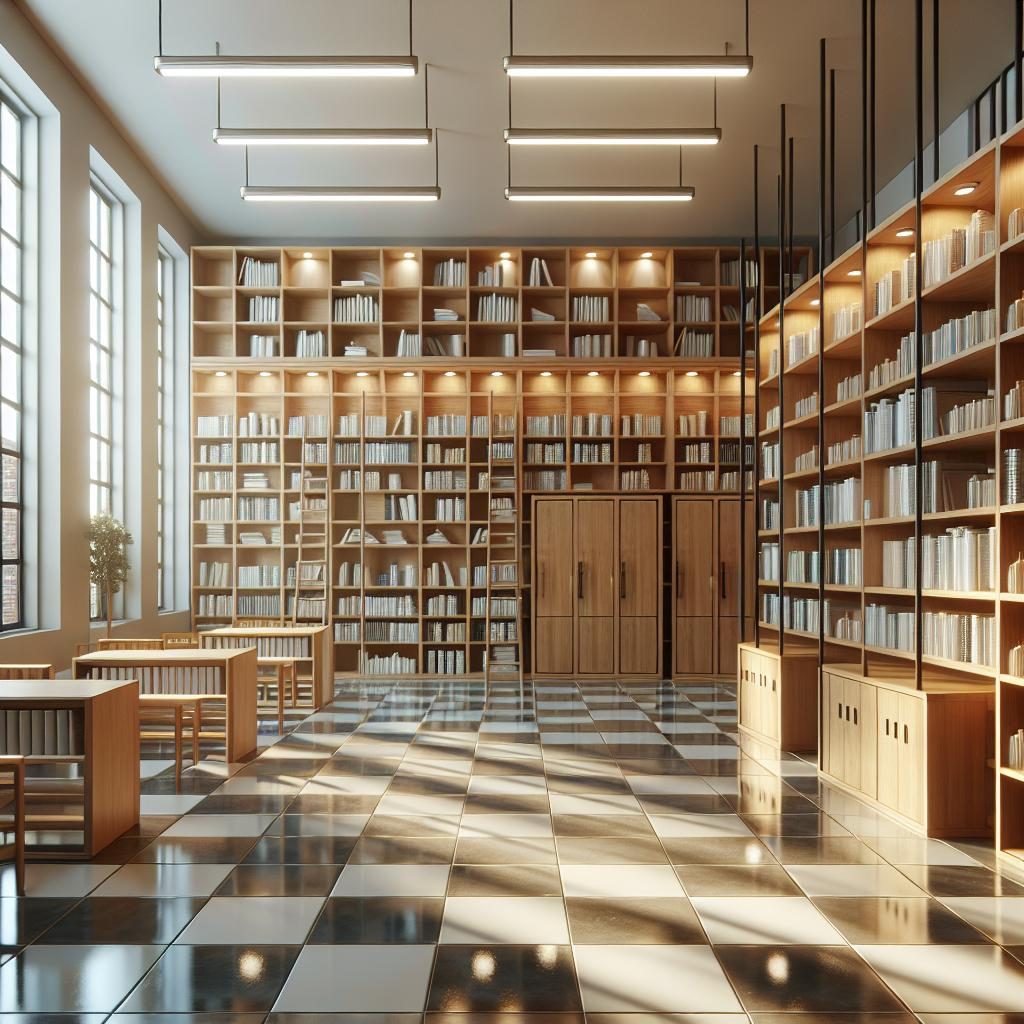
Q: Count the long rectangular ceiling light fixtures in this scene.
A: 6